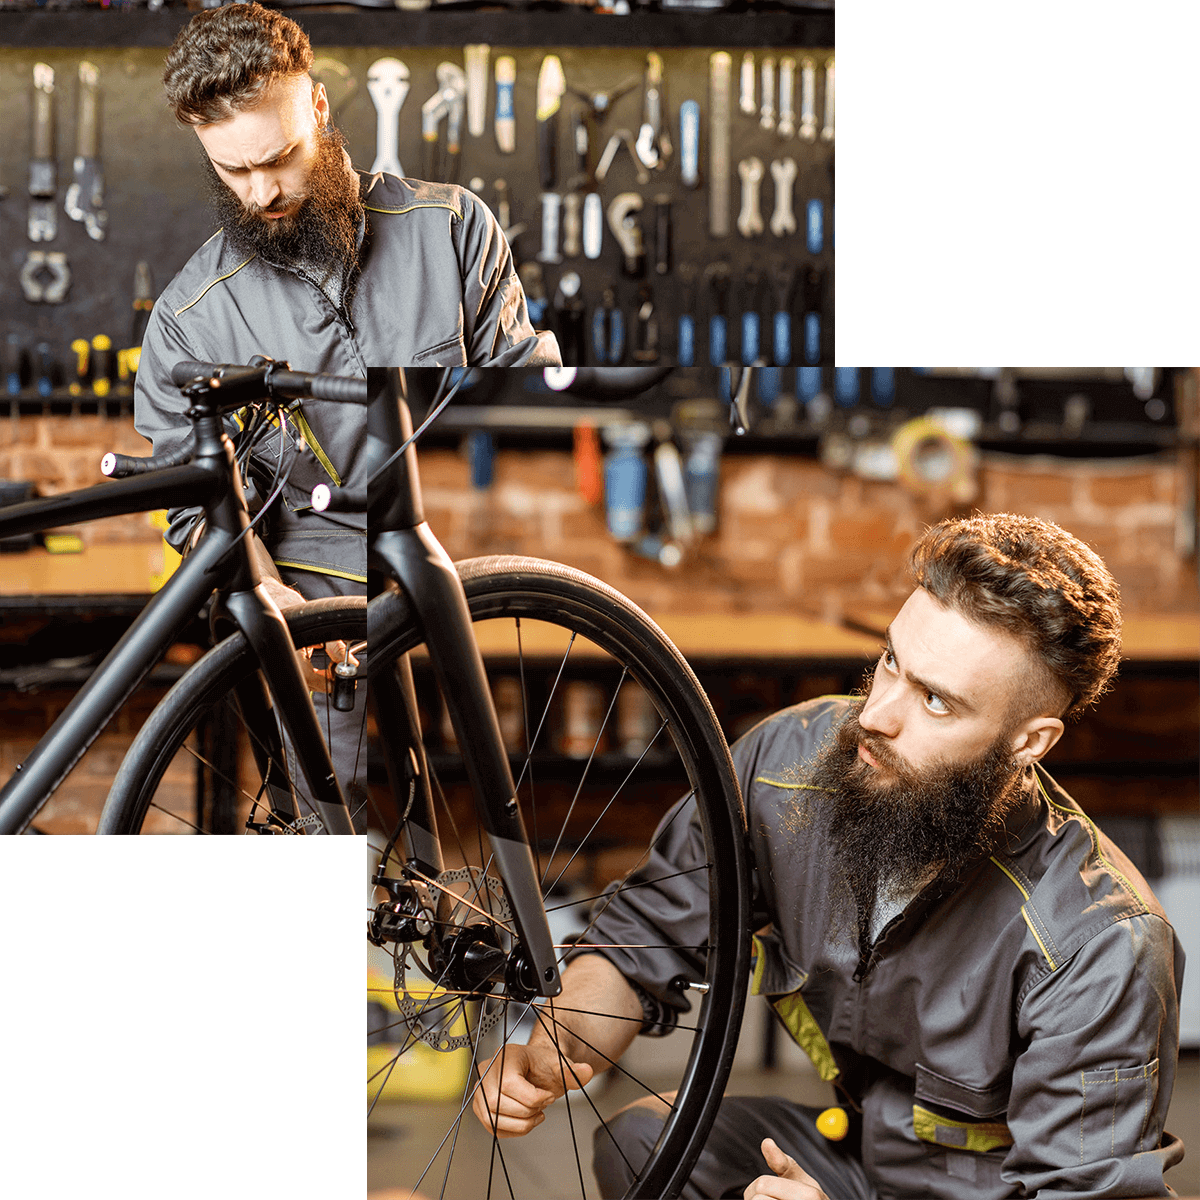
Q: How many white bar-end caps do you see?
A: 3